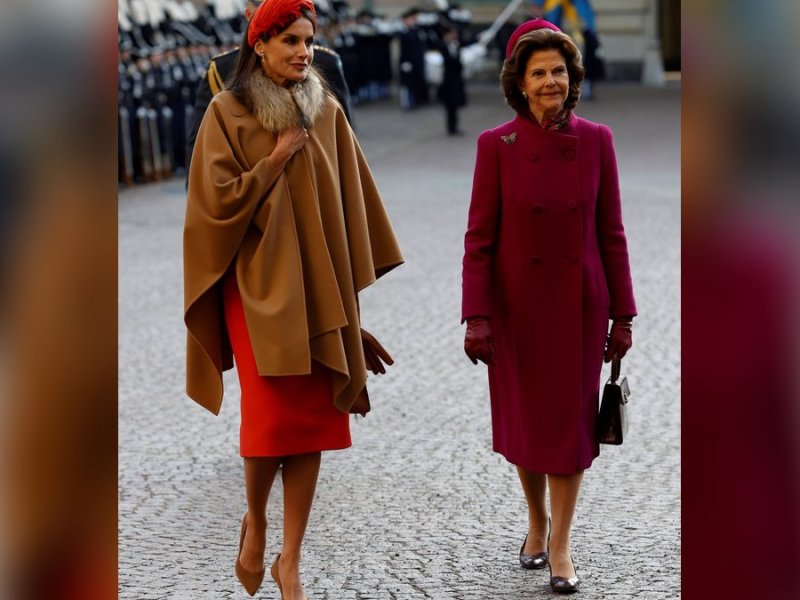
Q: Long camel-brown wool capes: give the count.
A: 1